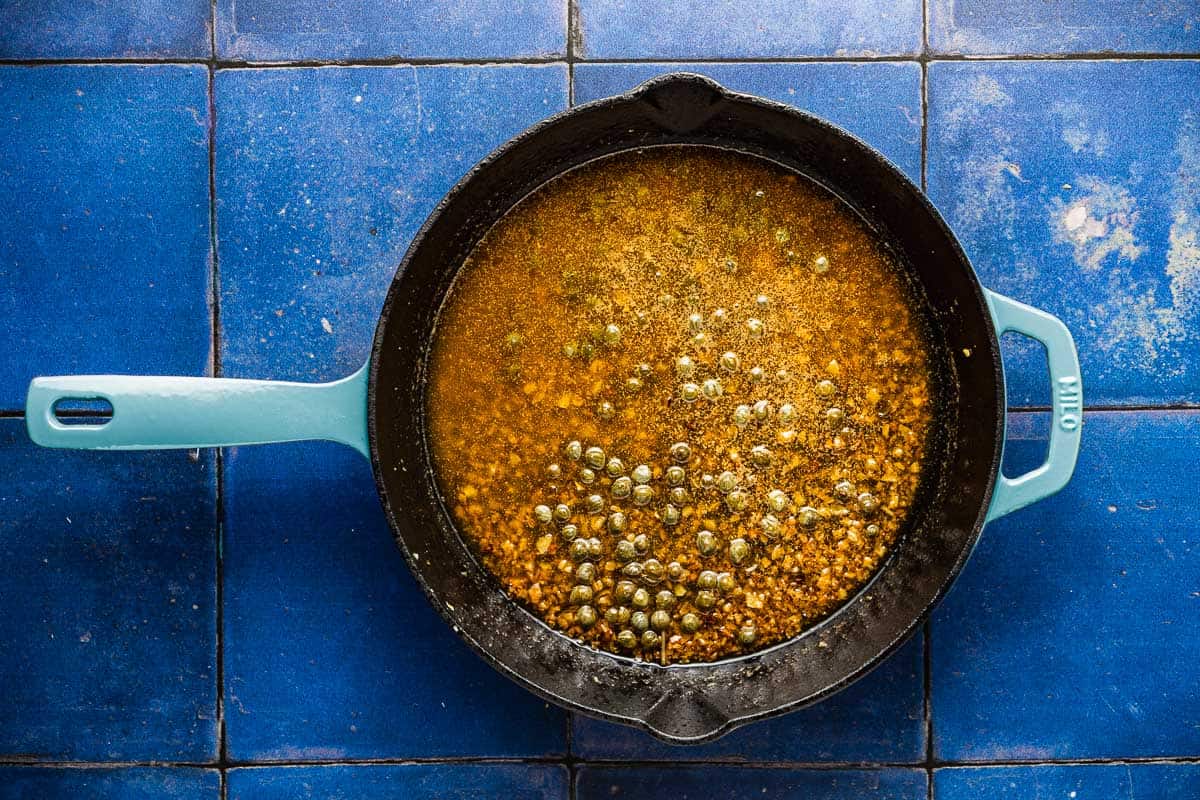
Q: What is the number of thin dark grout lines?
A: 6